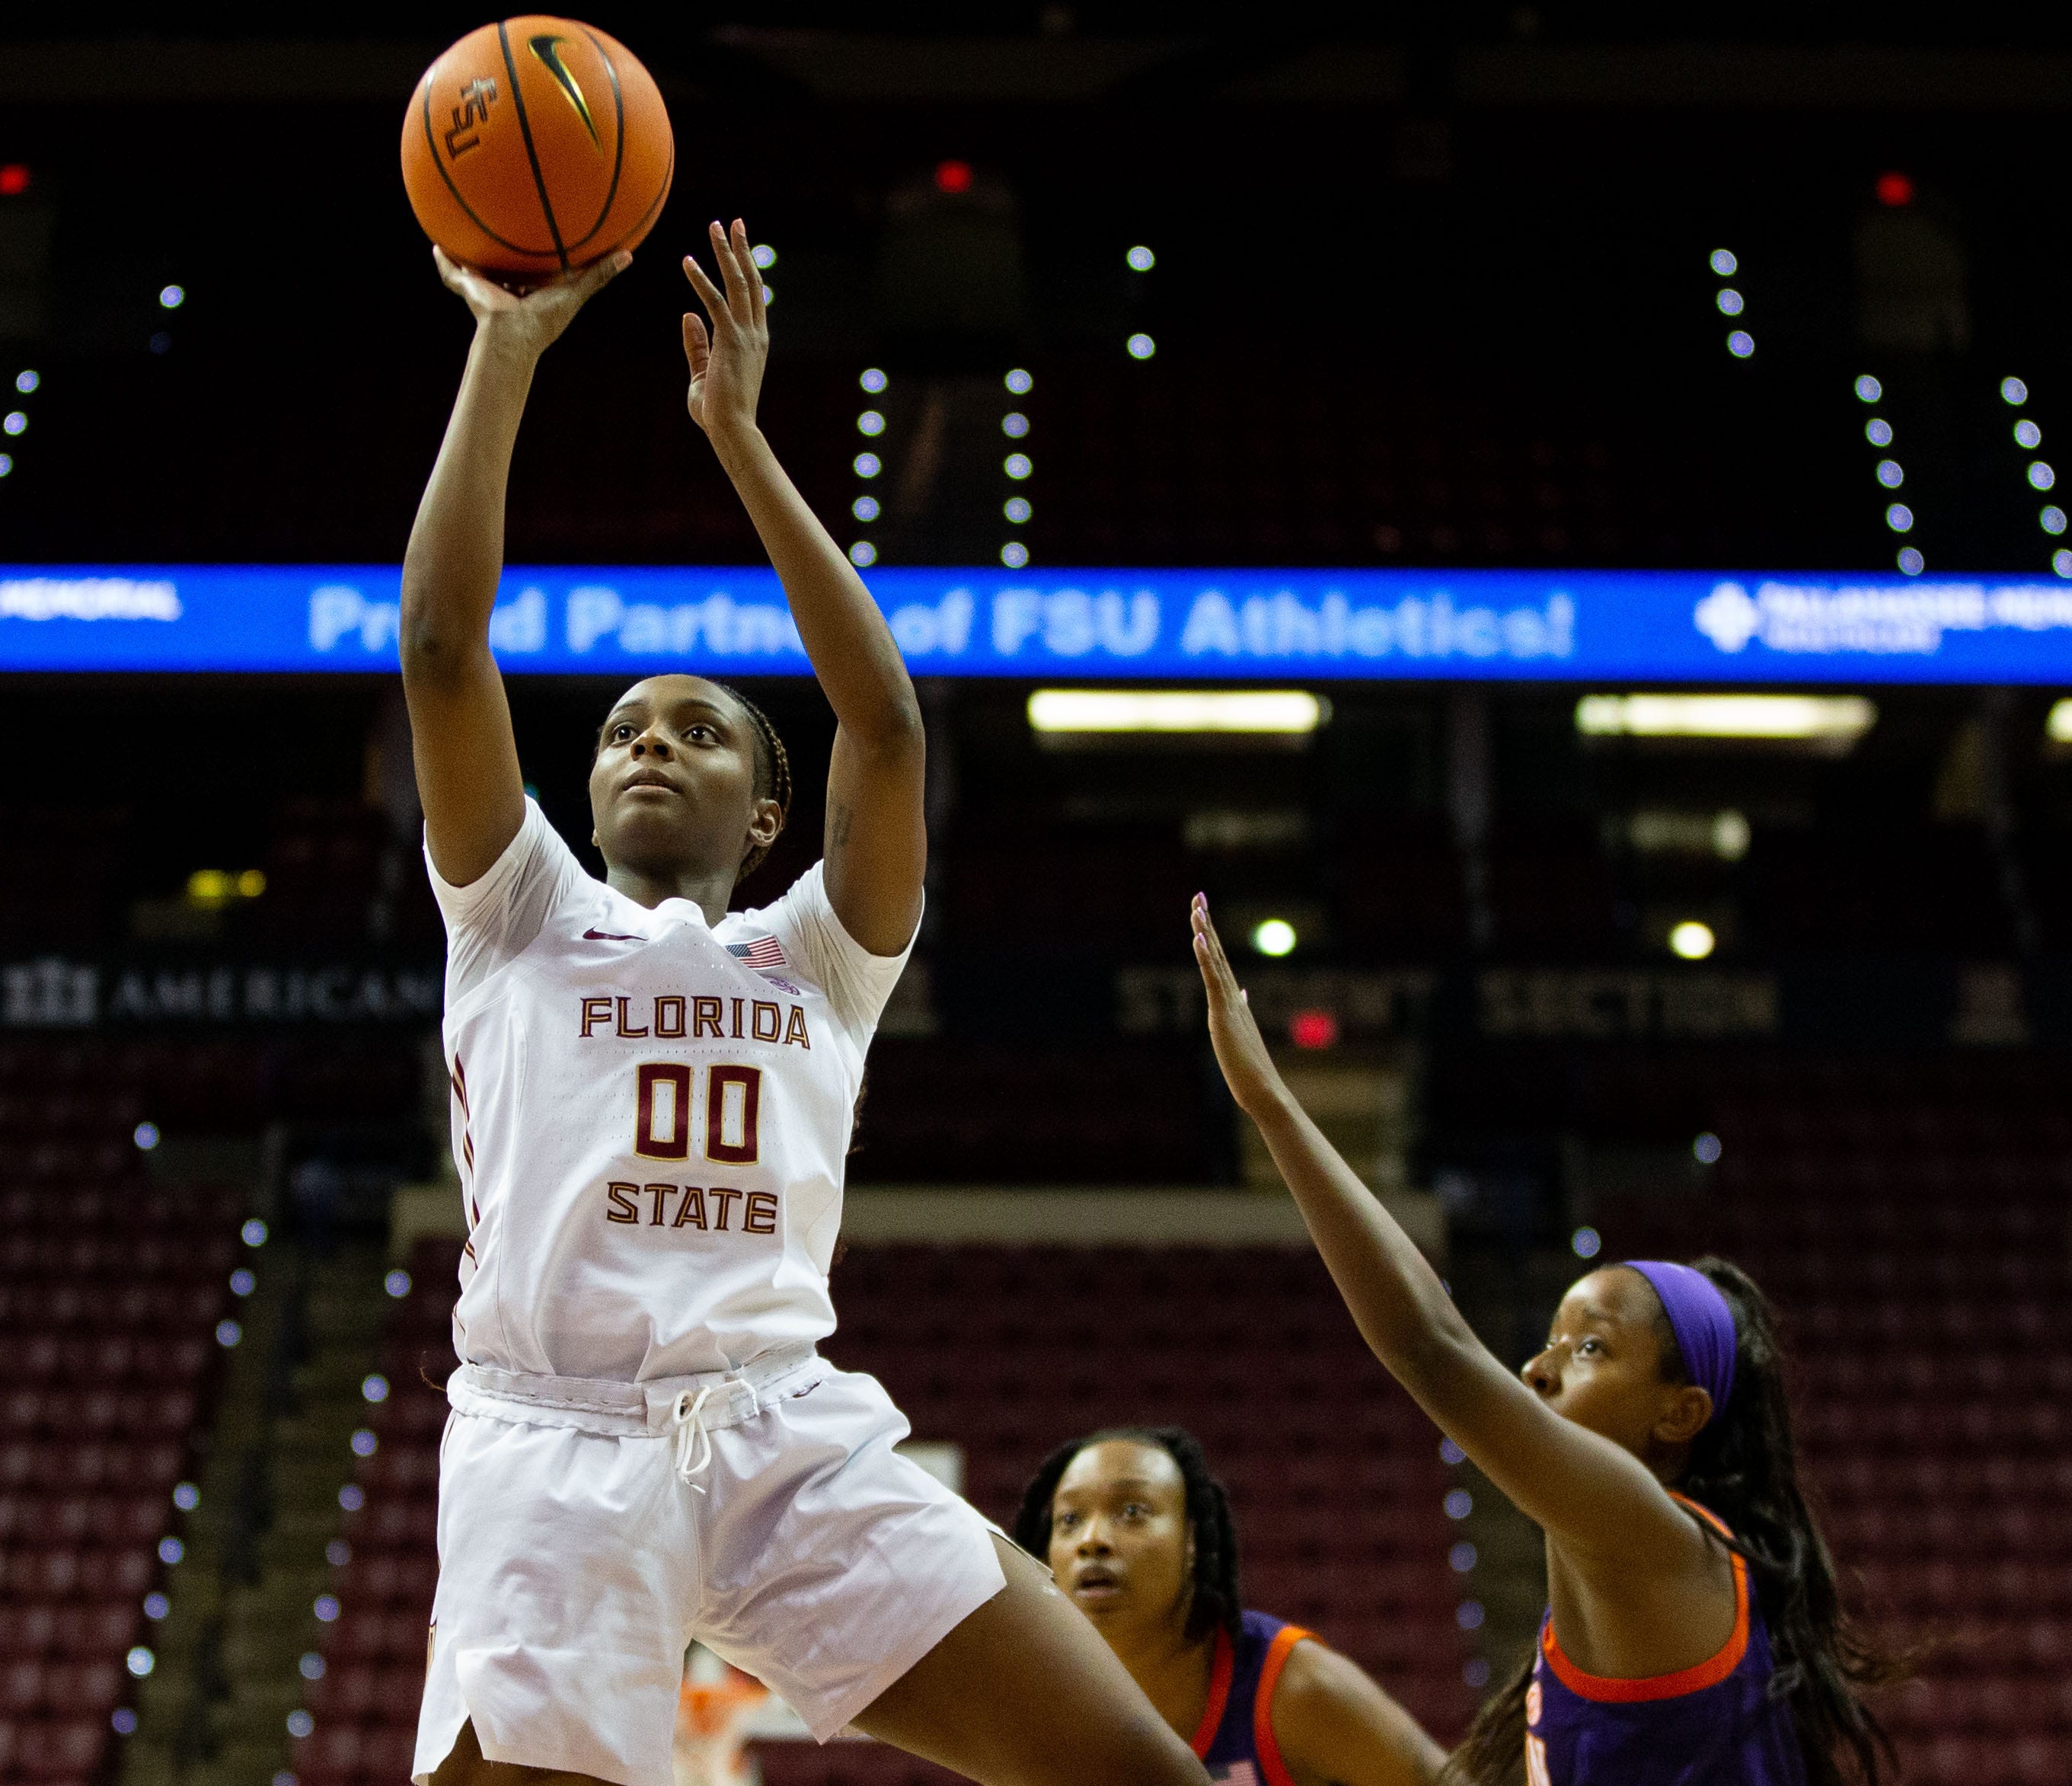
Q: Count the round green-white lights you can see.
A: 2